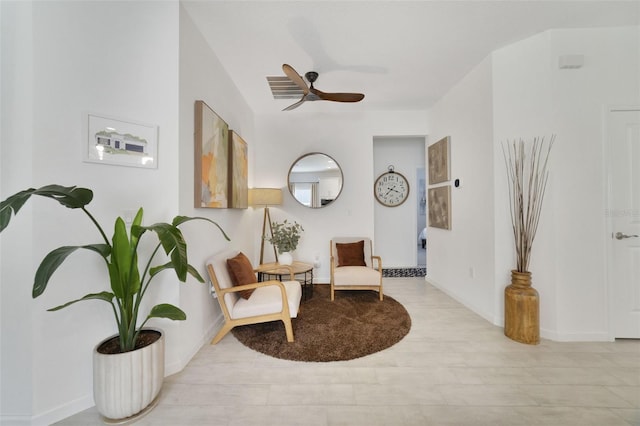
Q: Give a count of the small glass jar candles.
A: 0